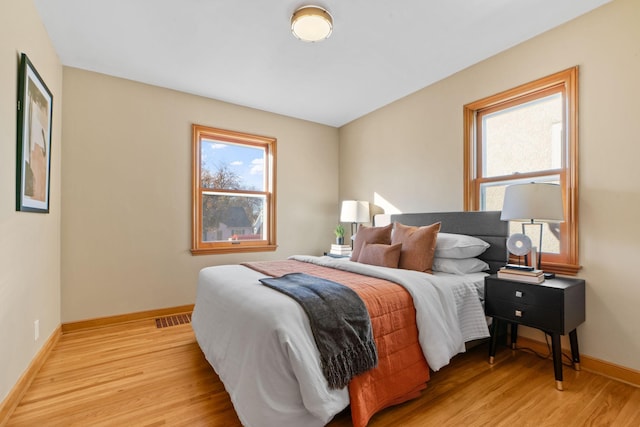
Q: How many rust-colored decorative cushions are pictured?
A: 3